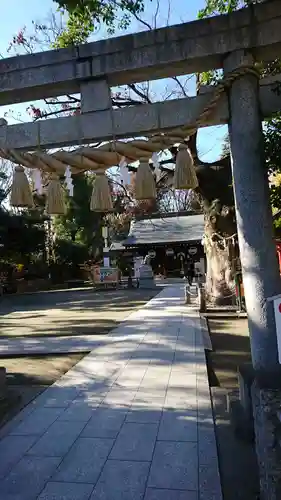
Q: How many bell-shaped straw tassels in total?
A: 5